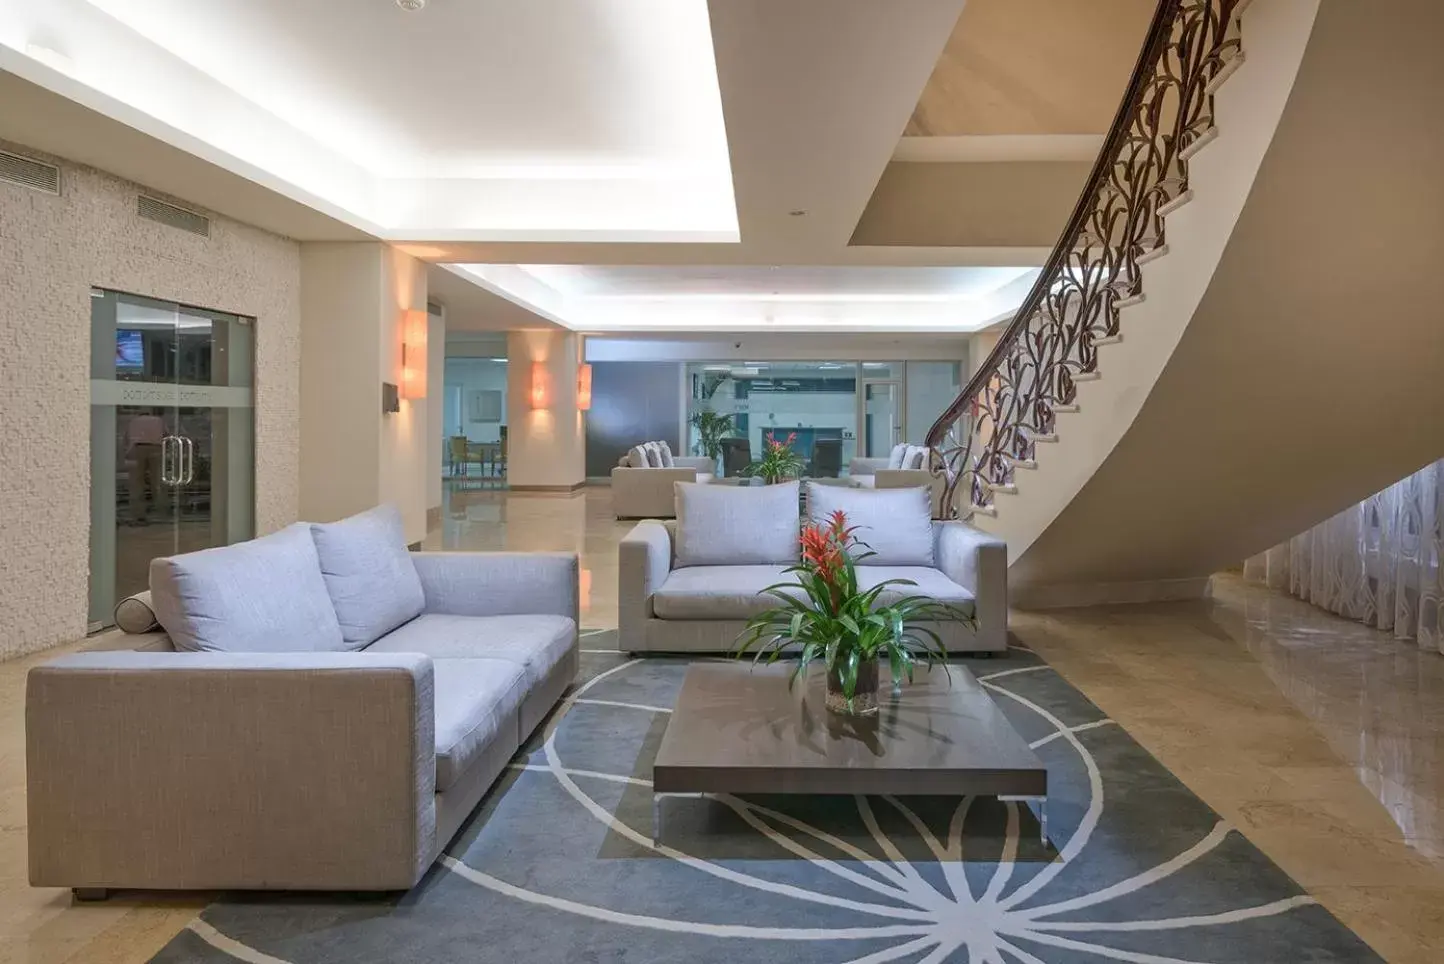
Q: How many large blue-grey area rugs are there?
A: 1